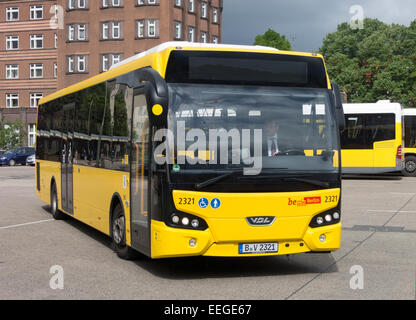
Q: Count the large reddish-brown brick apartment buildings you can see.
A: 1